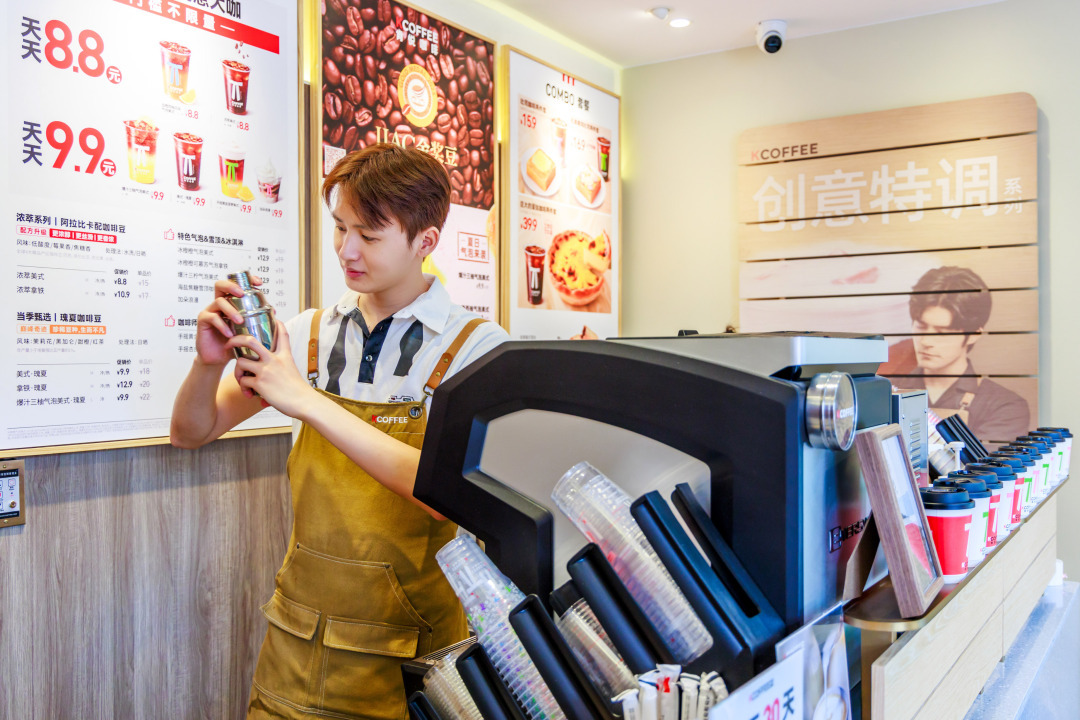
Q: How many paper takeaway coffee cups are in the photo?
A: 11